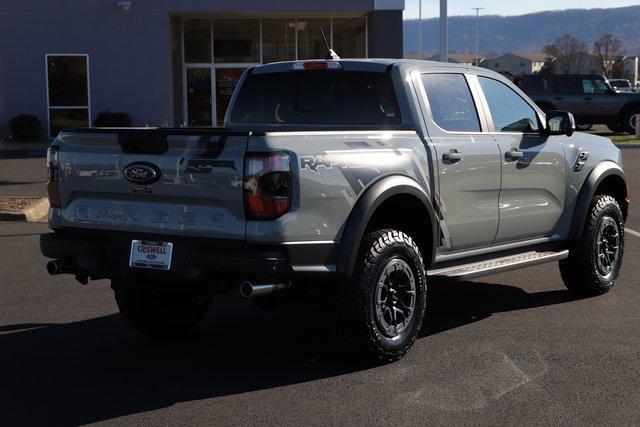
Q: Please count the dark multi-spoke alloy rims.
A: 2